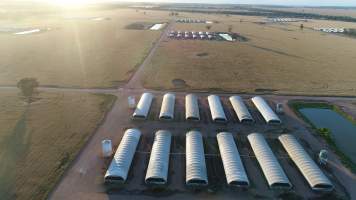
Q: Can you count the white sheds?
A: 12